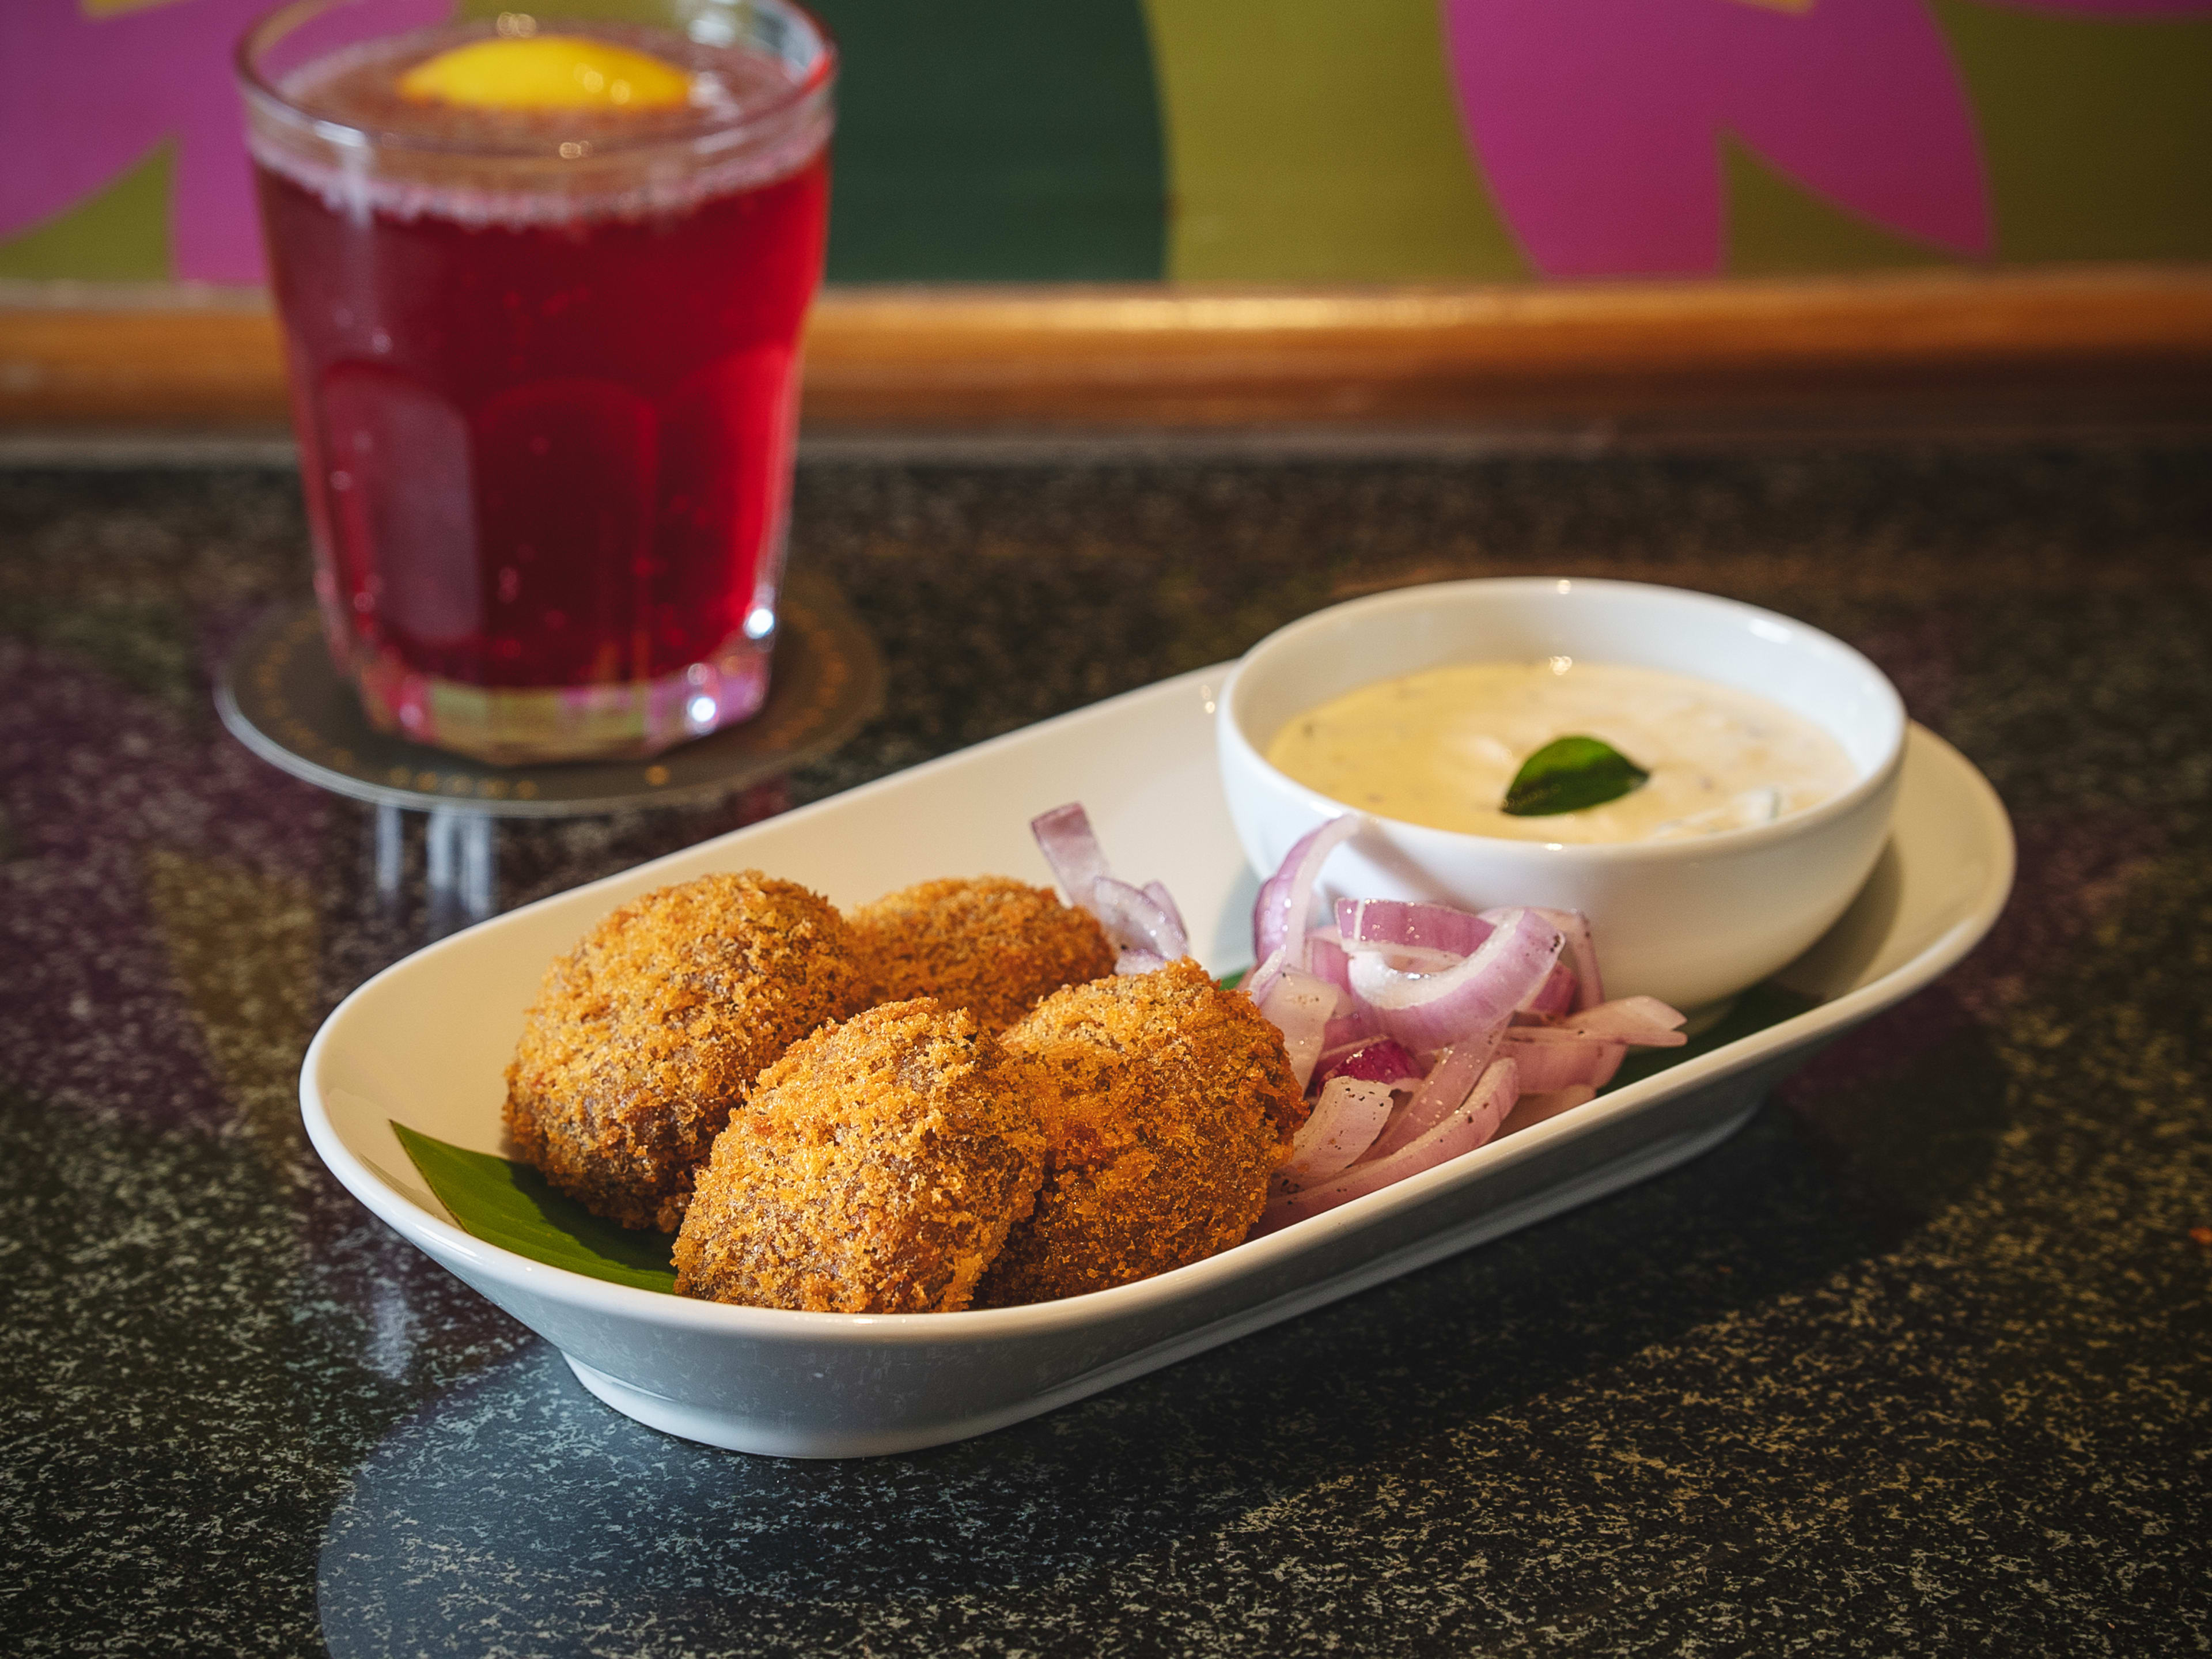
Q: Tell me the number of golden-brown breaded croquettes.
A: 4